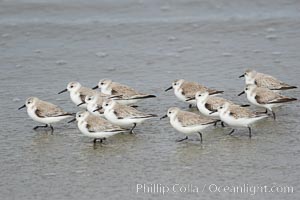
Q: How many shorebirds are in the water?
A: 12